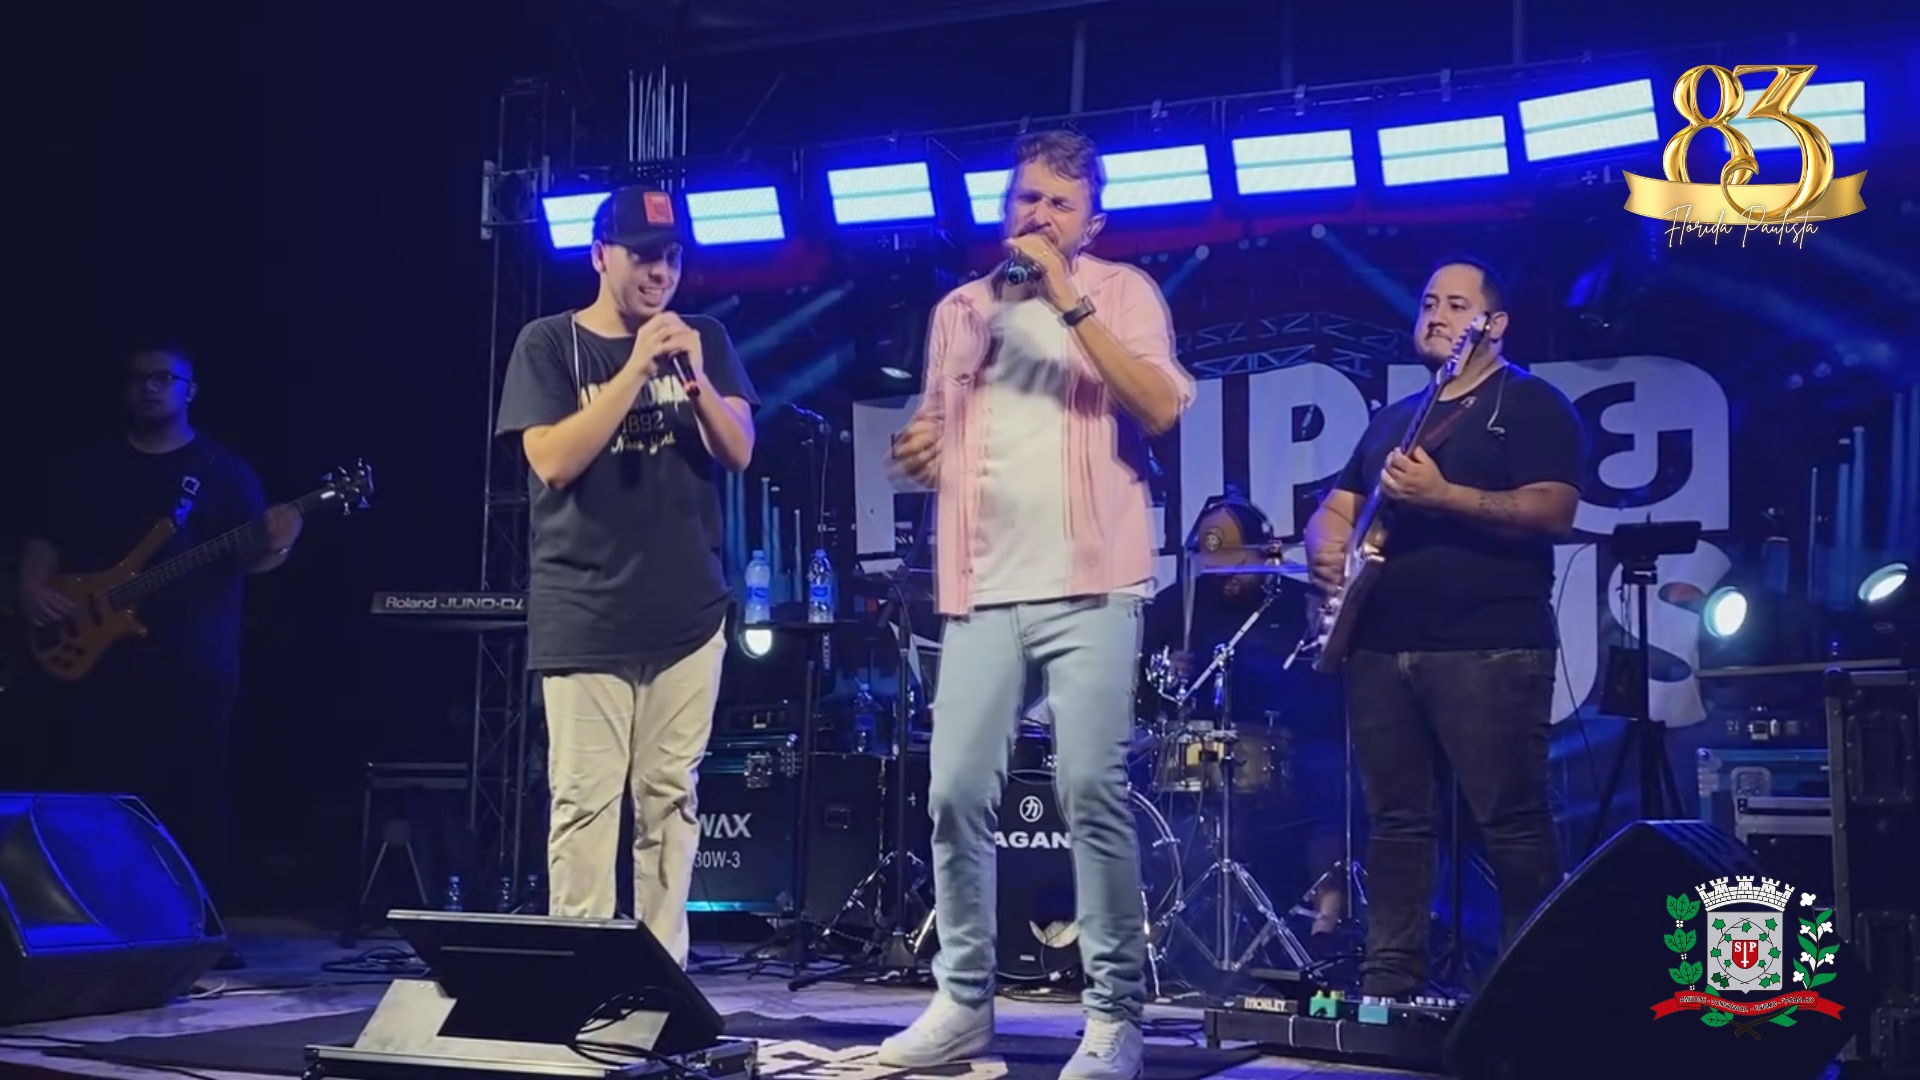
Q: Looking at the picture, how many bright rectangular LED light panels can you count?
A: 9